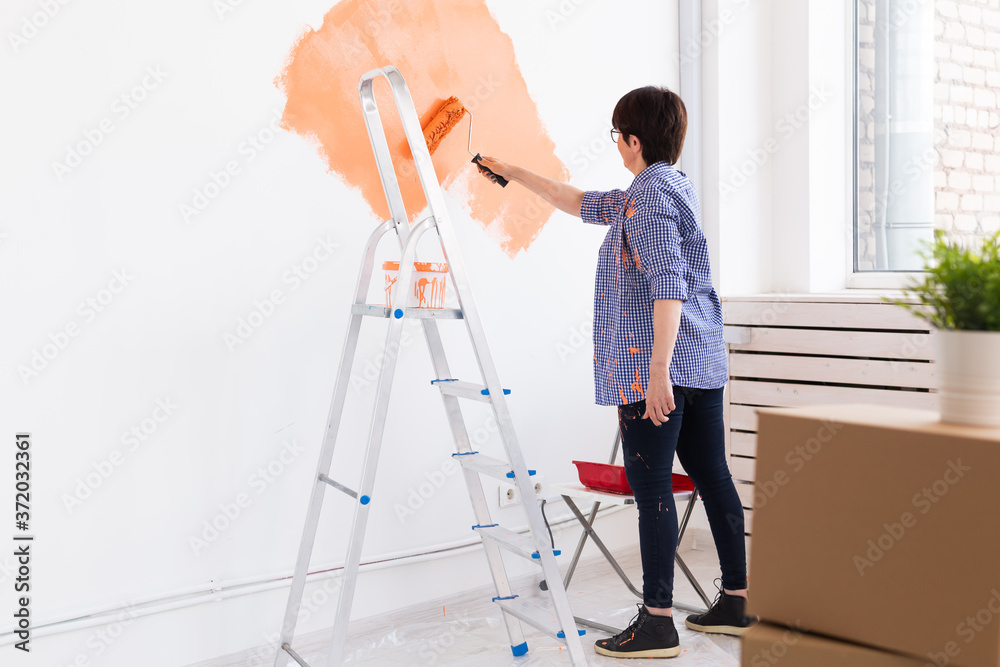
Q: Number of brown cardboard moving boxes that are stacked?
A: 2